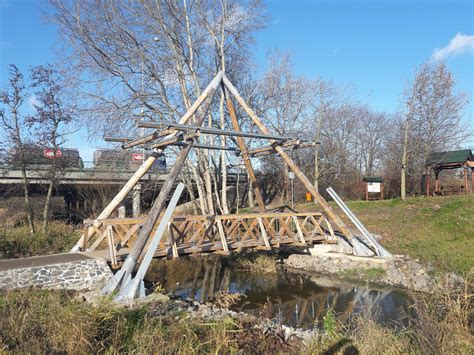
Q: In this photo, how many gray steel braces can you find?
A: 2